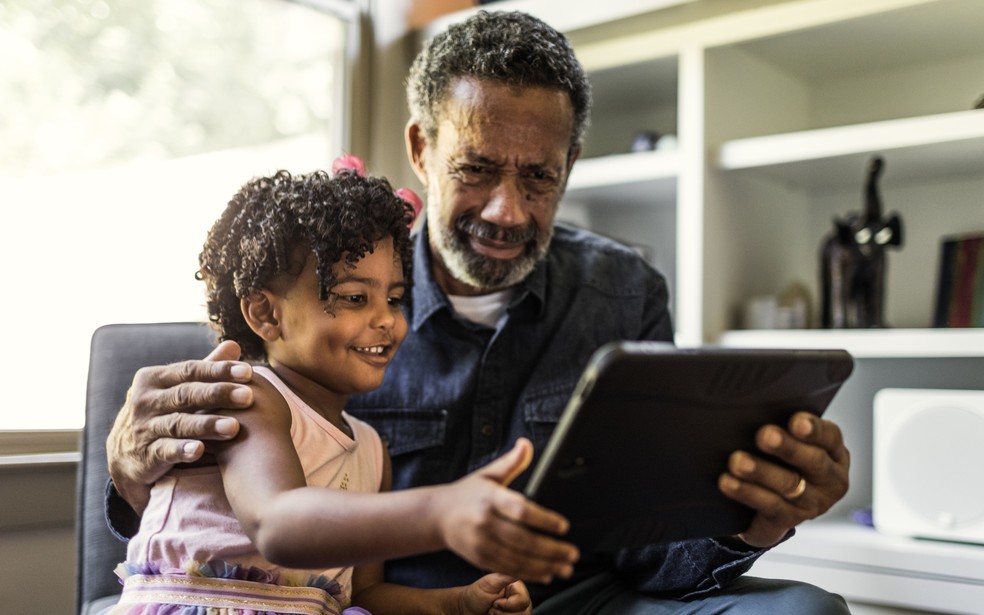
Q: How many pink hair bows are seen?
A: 2